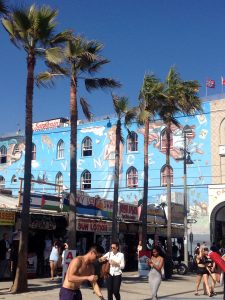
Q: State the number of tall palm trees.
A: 5